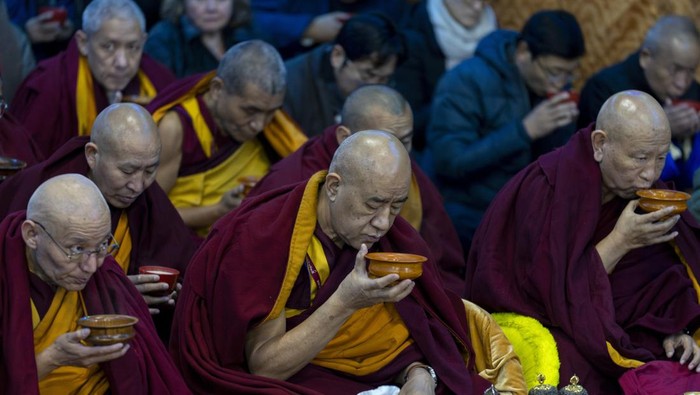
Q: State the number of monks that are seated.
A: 7